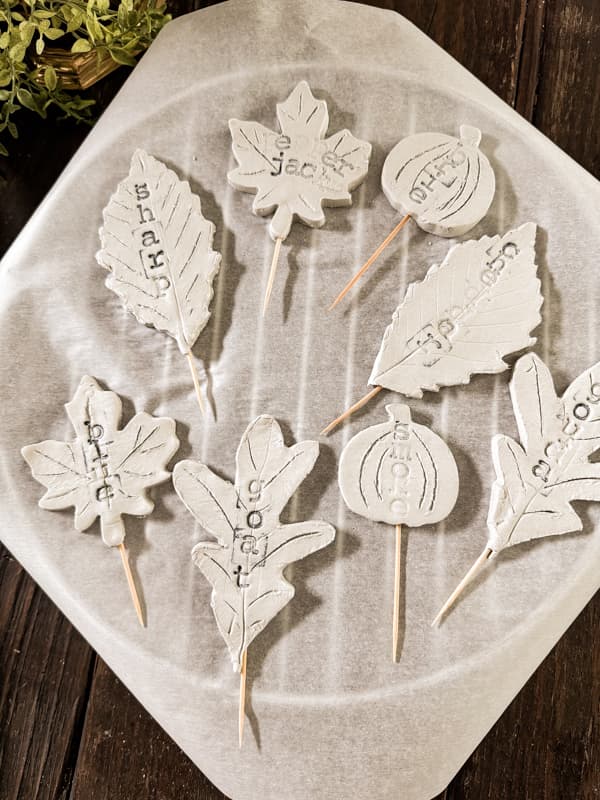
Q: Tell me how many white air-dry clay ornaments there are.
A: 8